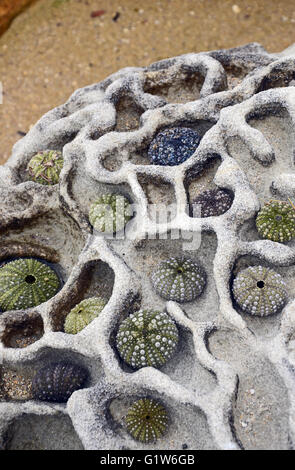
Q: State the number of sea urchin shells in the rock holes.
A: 12